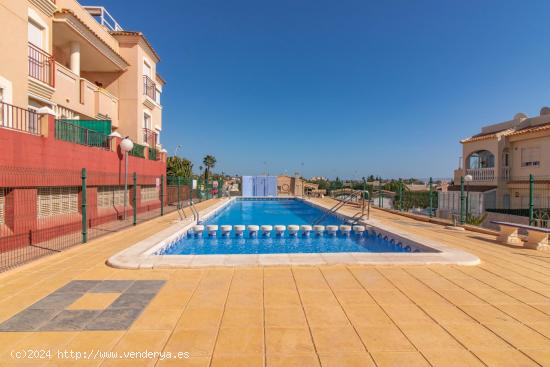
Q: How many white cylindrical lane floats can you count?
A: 13